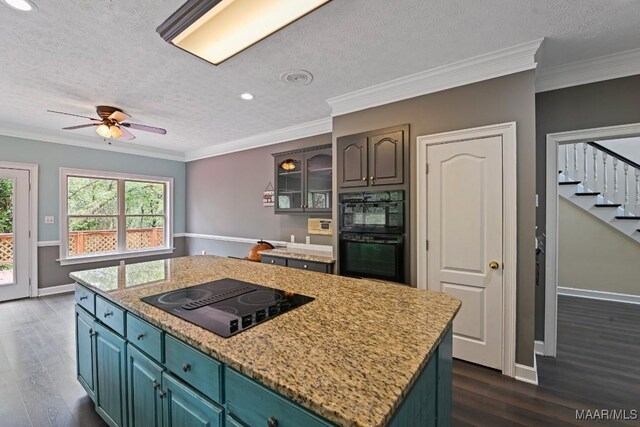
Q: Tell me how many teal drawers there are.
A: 5